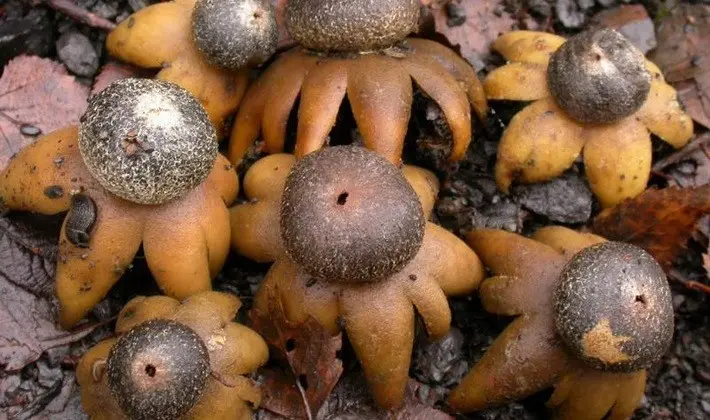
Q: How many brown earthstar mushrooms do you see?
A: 7